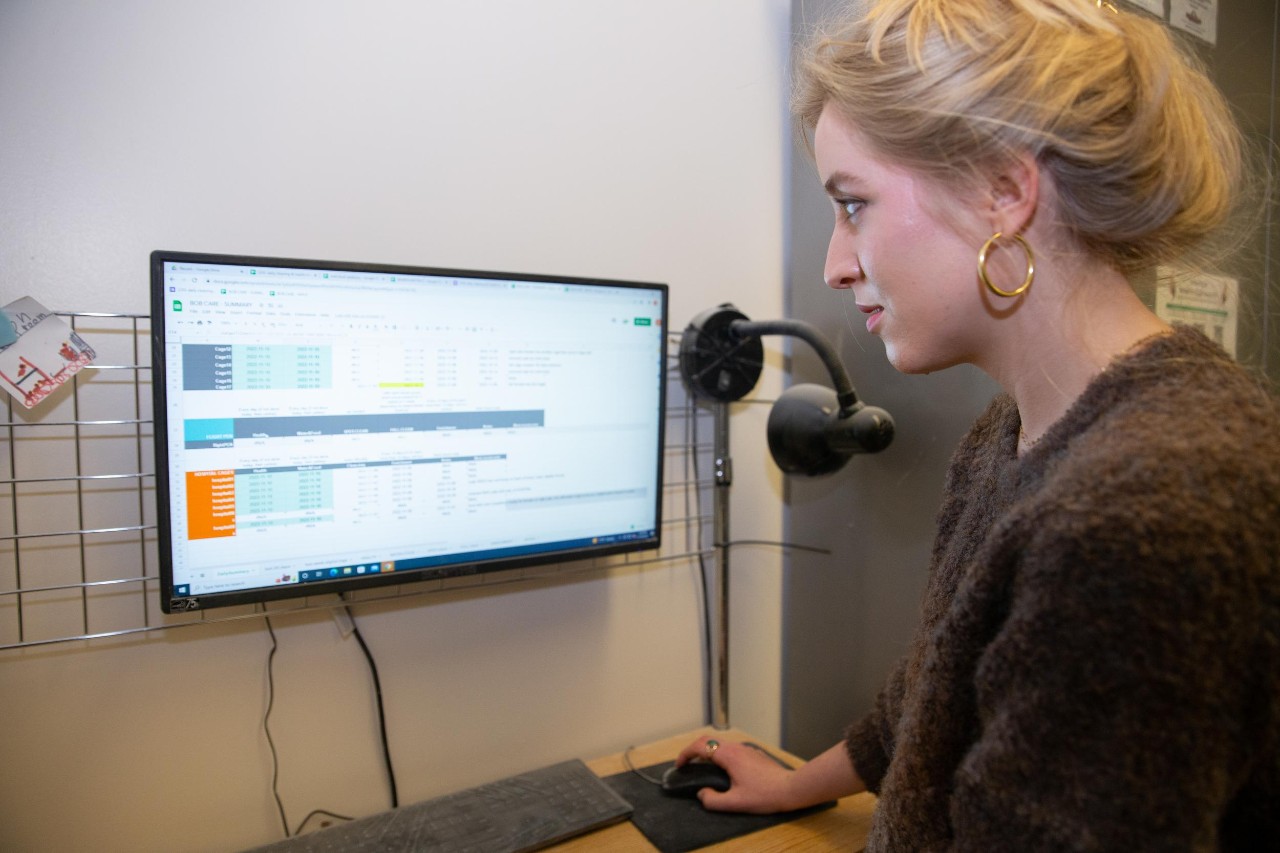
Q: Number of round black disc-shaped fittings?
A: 1